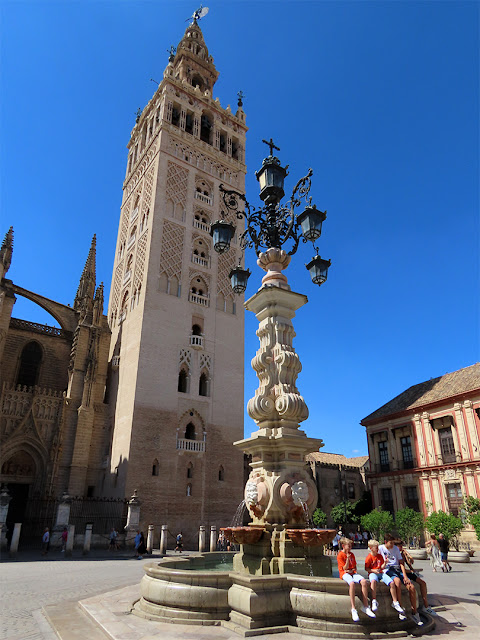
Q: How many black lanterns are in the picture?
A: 5